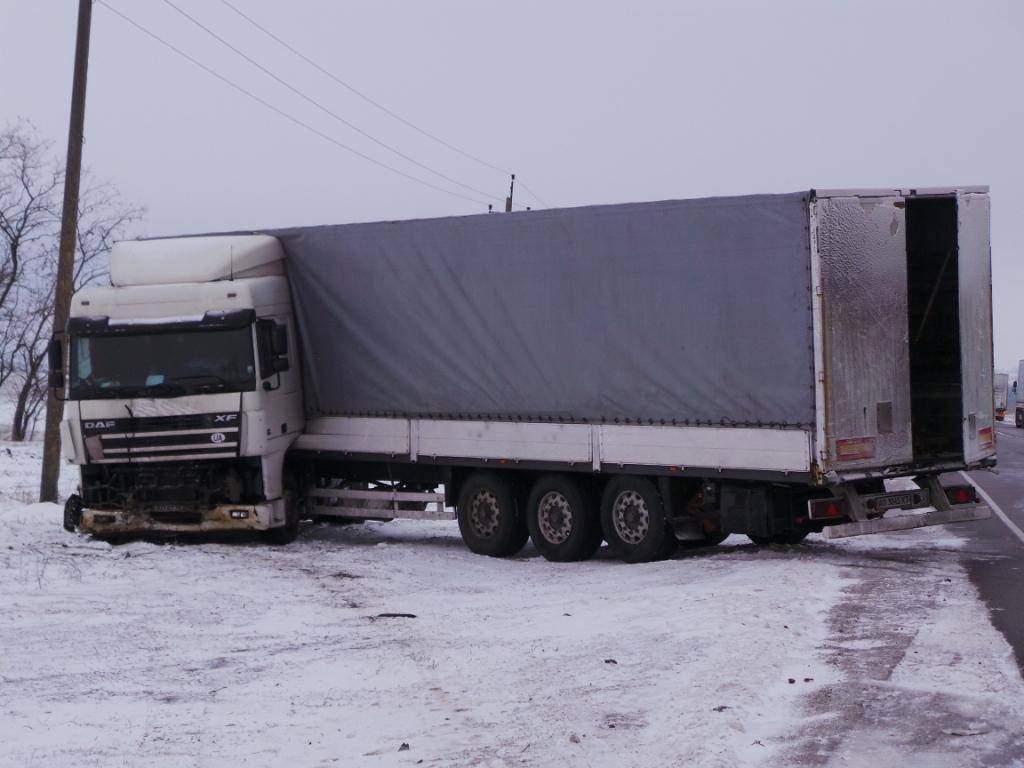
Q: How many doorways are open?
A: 1